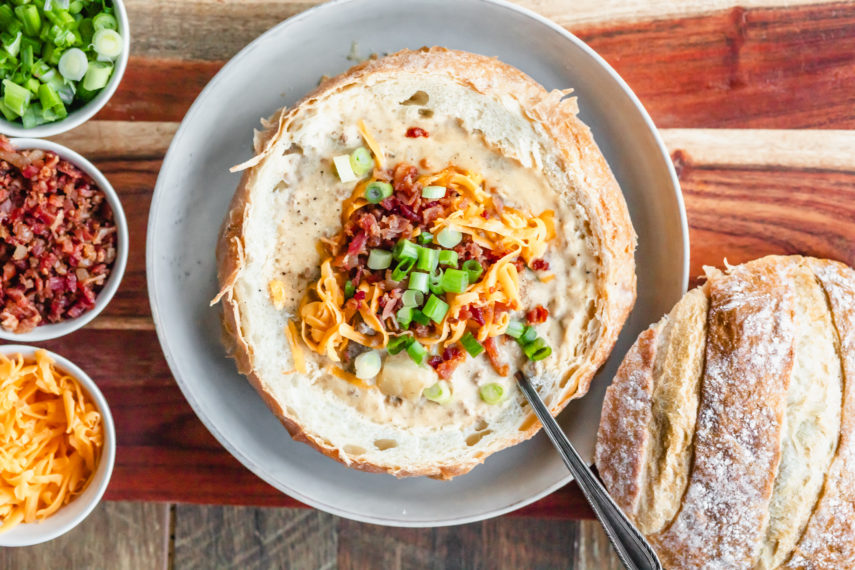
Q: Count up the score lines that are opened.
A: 2